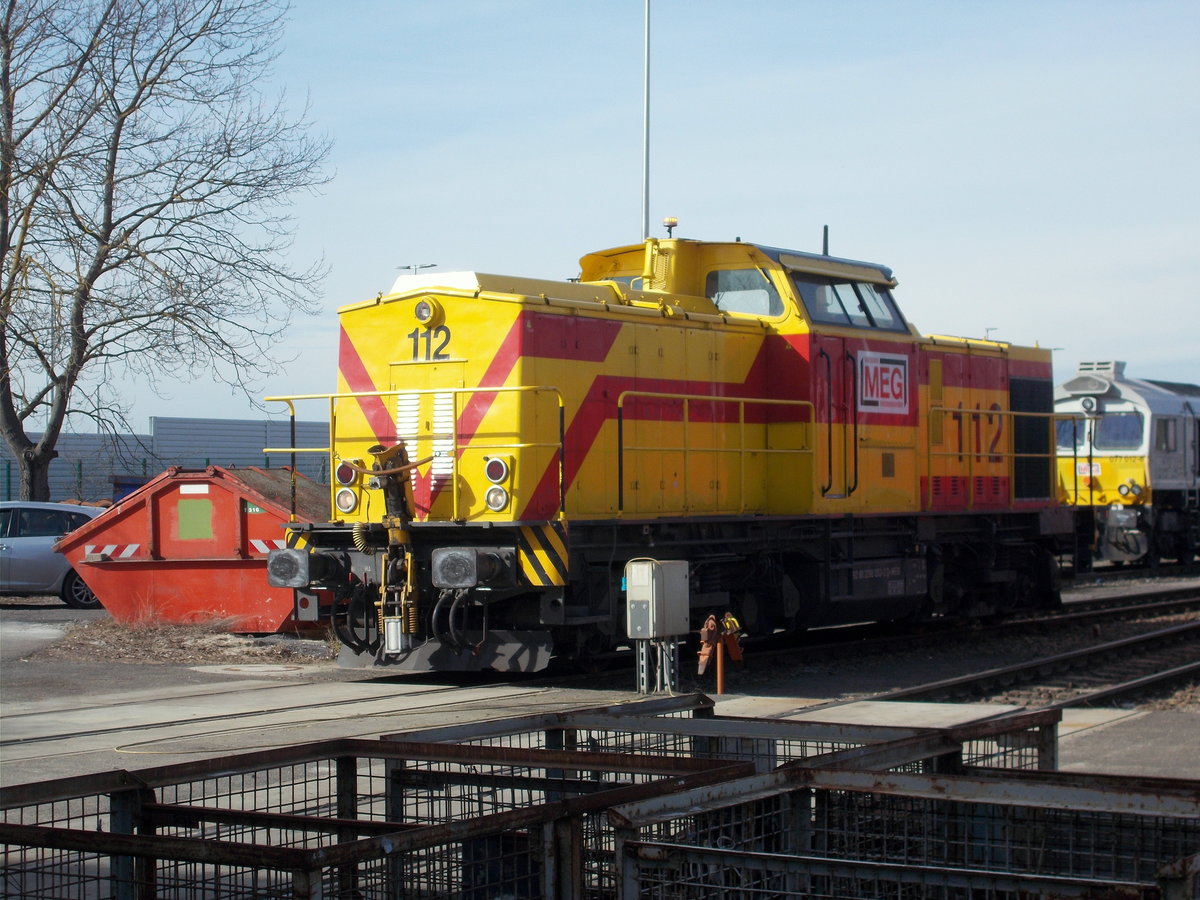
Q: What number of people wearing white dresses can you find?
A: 0